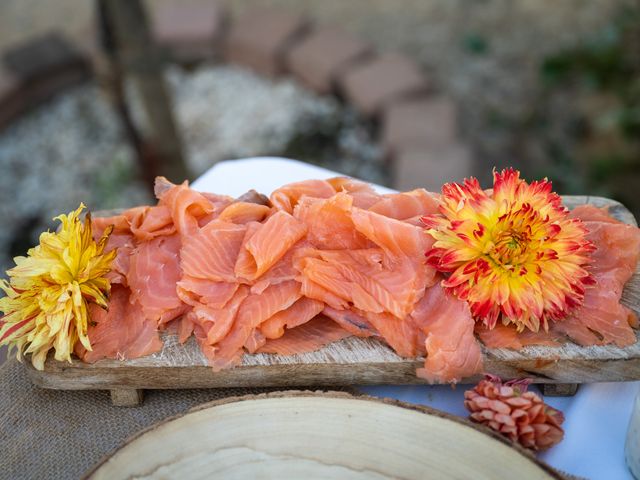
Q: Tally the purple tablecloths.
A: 0